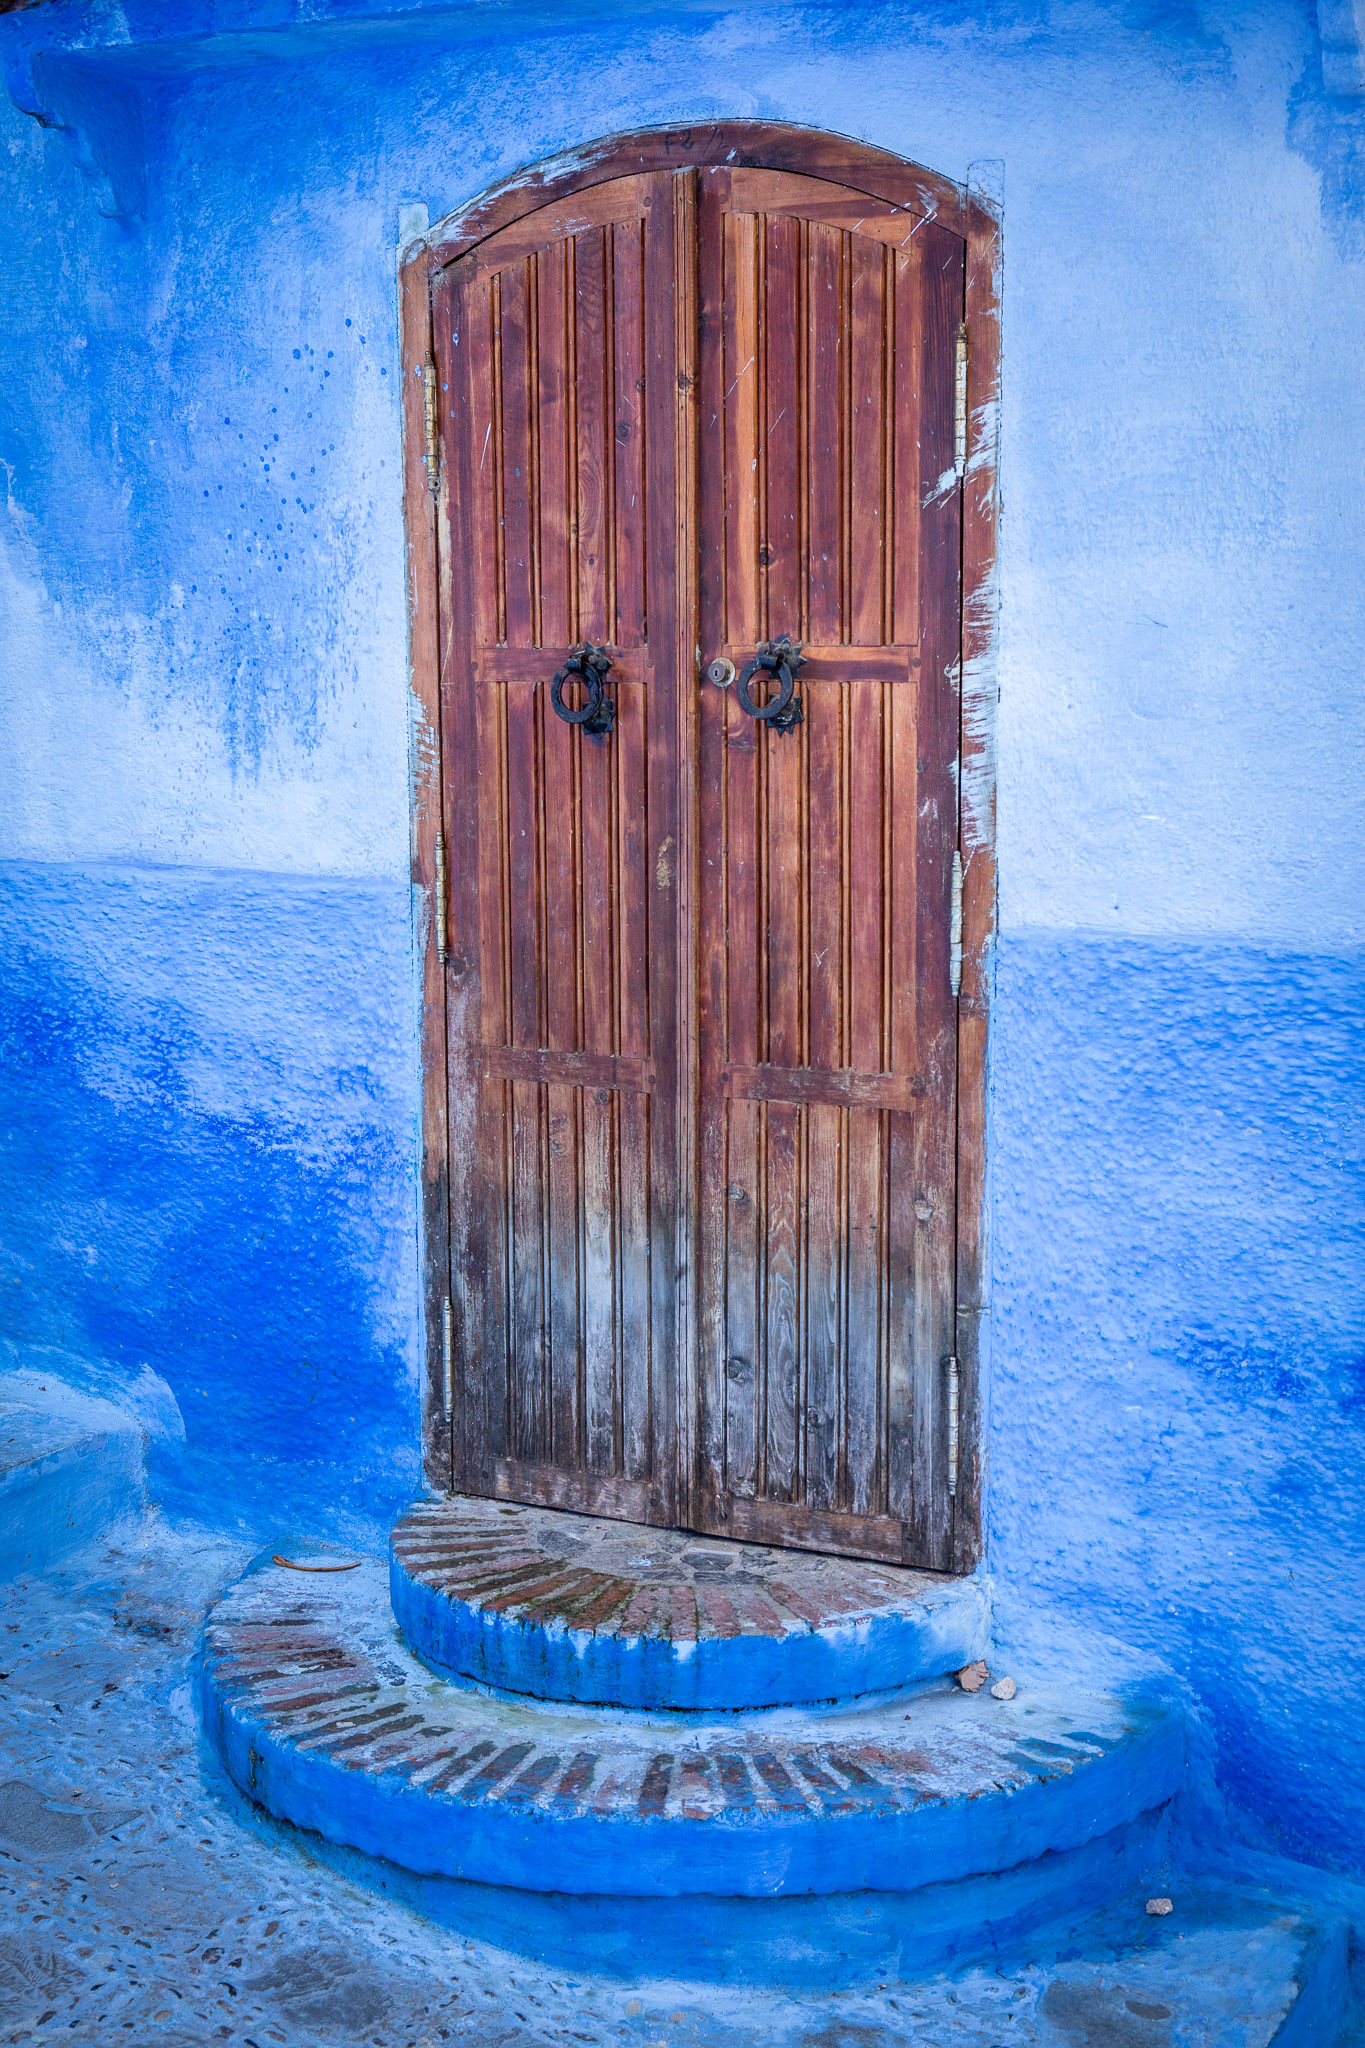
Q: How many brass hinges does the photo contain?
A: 6